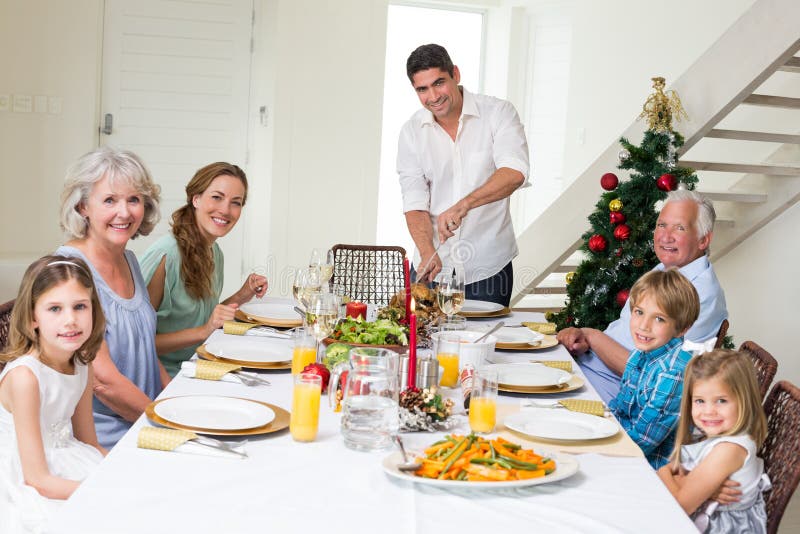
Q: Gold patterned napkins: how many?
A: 6